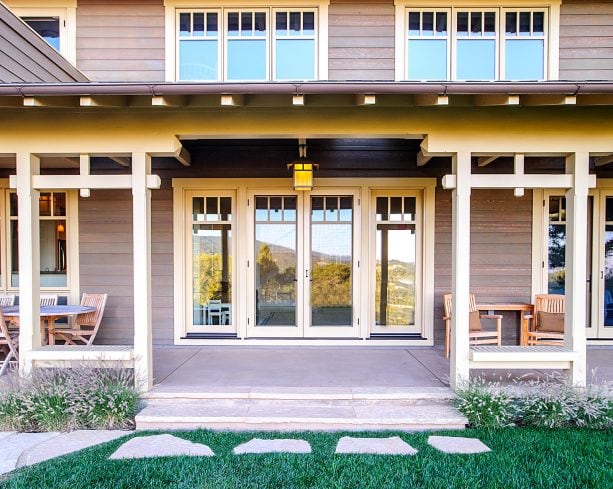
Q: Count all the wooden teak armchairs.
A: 2